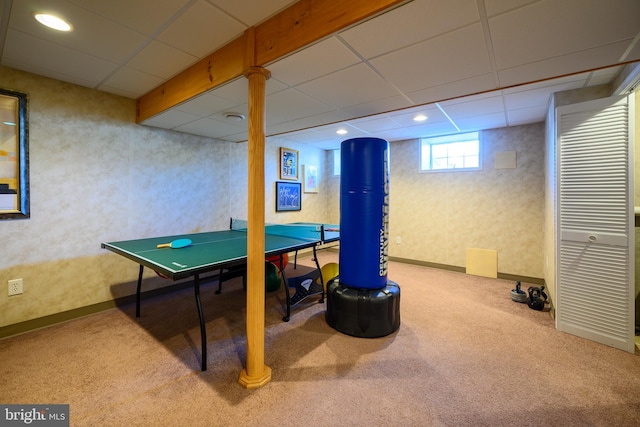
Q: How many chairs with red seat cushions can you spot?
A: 0